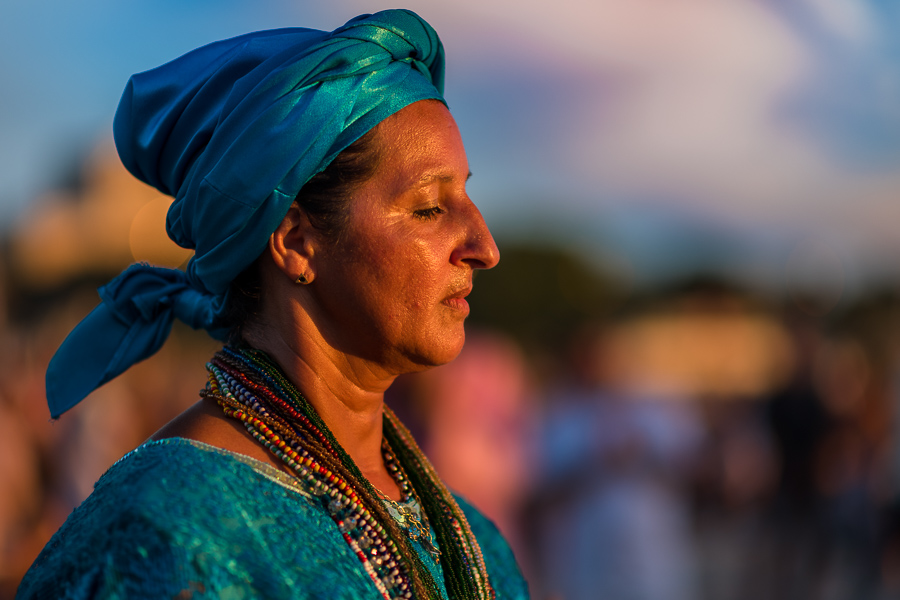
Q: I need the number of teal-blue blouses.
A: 1